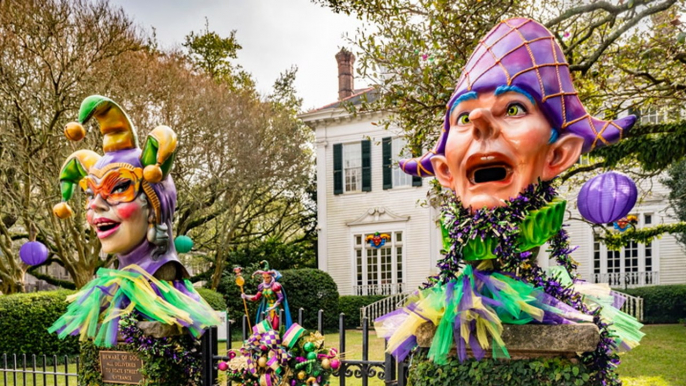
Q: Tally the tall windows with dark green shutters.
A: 2